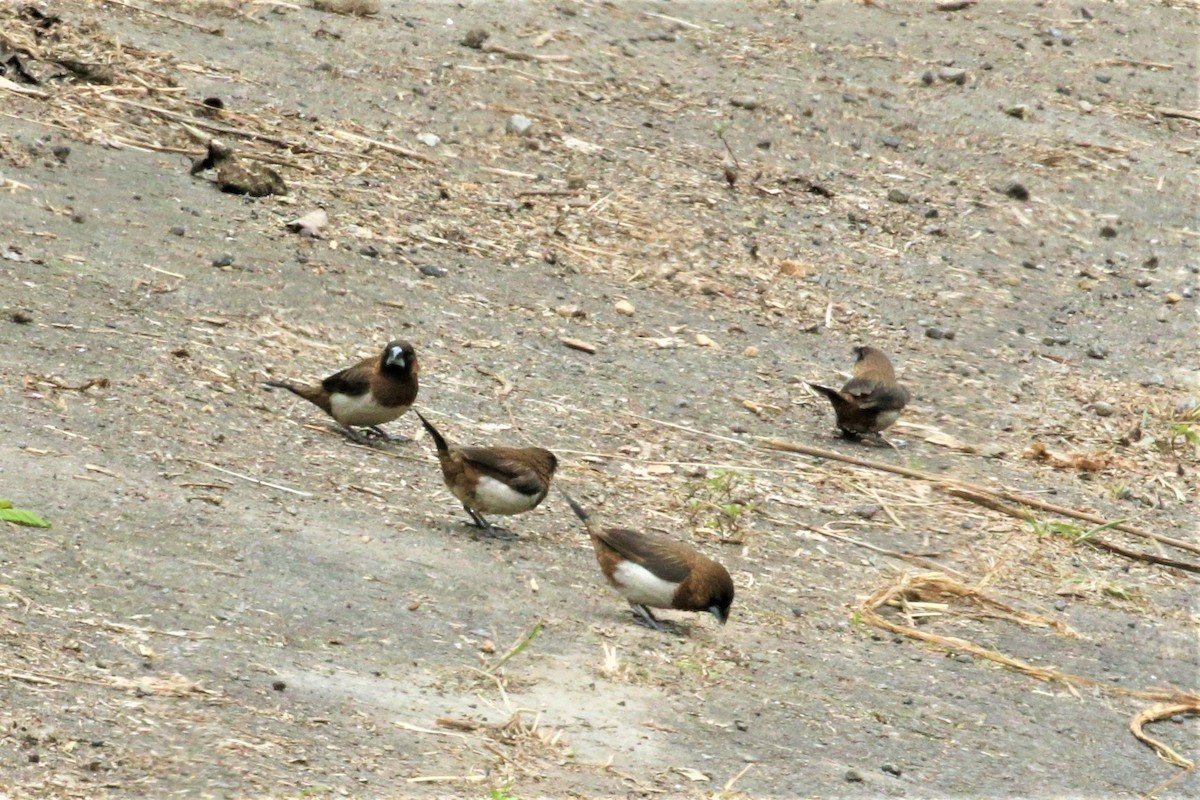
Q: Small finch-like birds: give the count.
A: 4